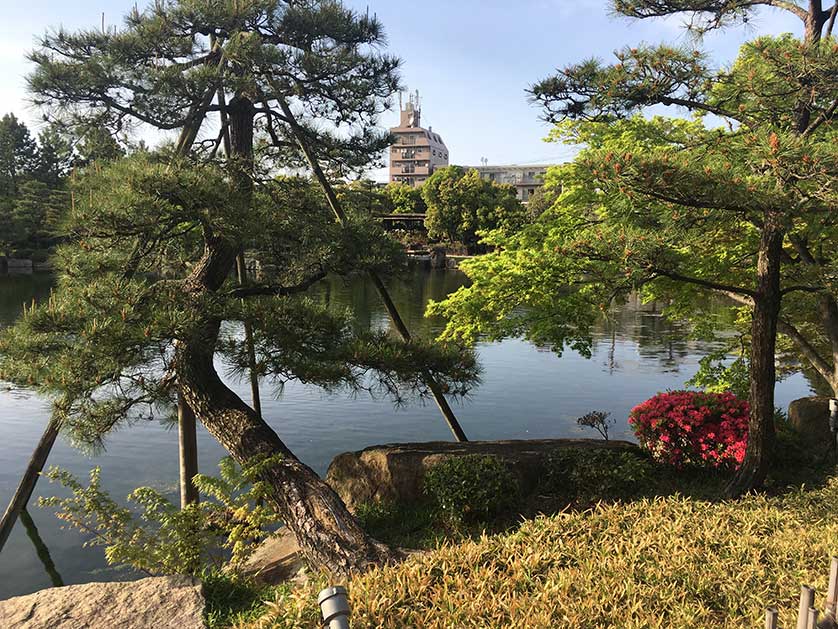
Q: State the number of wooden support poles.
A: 4